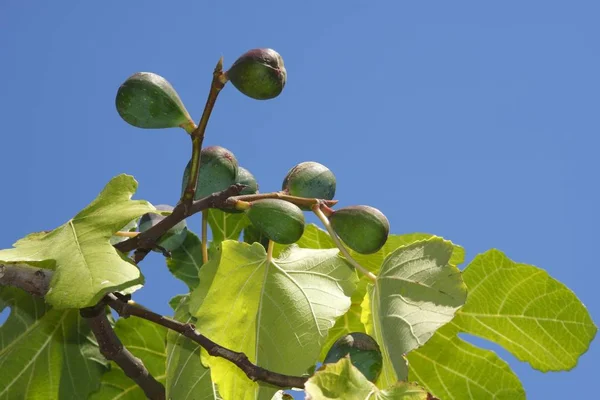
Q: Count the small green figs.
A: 9